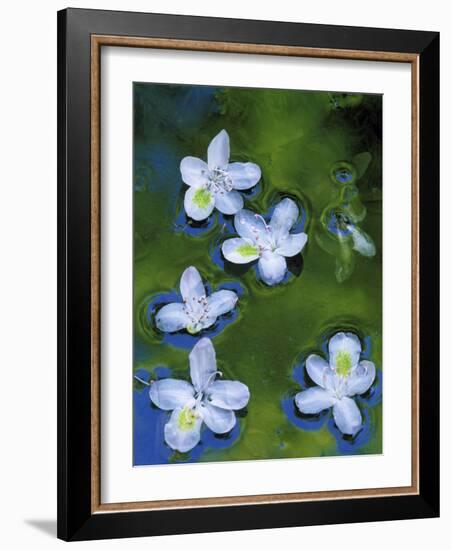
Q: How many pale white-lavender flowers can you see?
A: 5